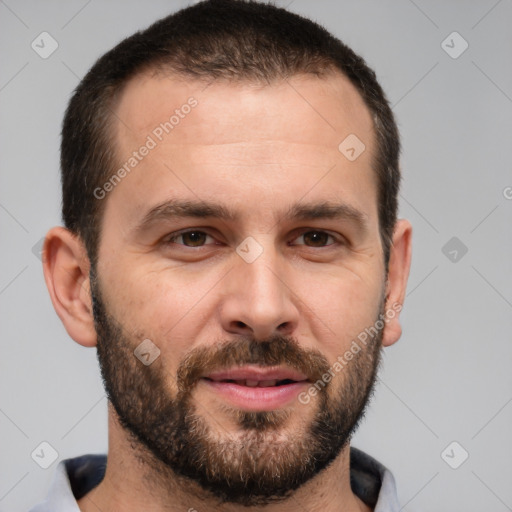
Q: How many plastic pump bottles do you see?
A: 0